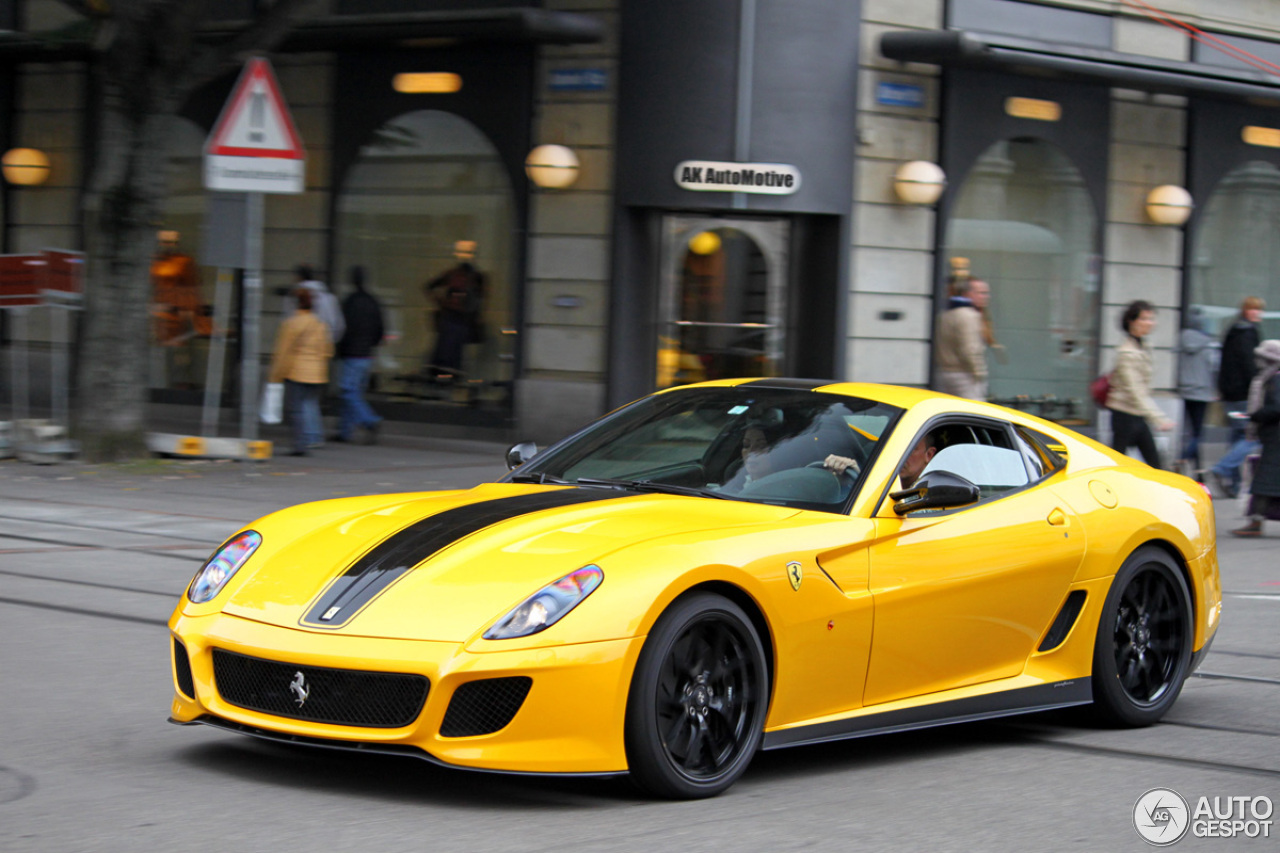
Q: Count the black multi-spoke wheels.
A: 2